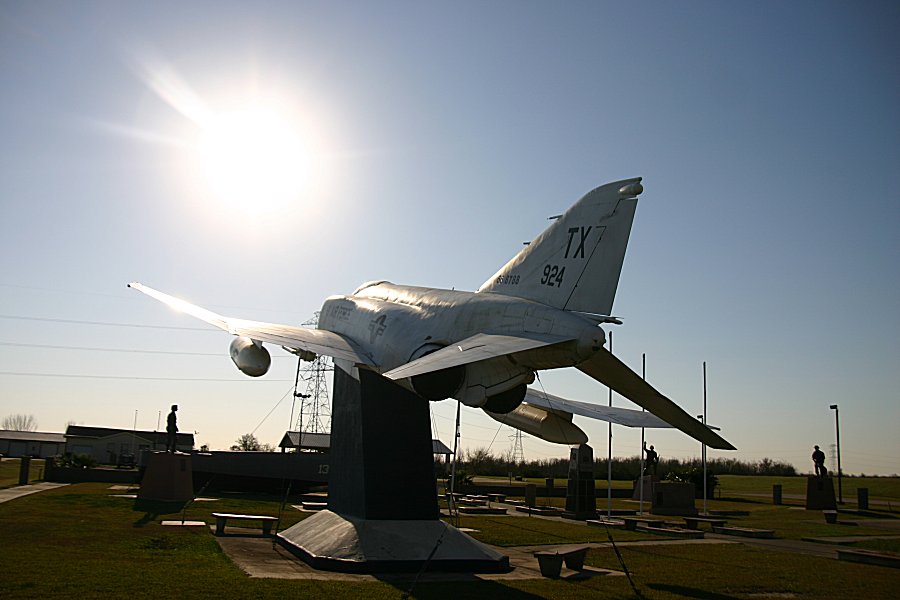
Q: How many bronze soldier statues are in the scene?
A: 3